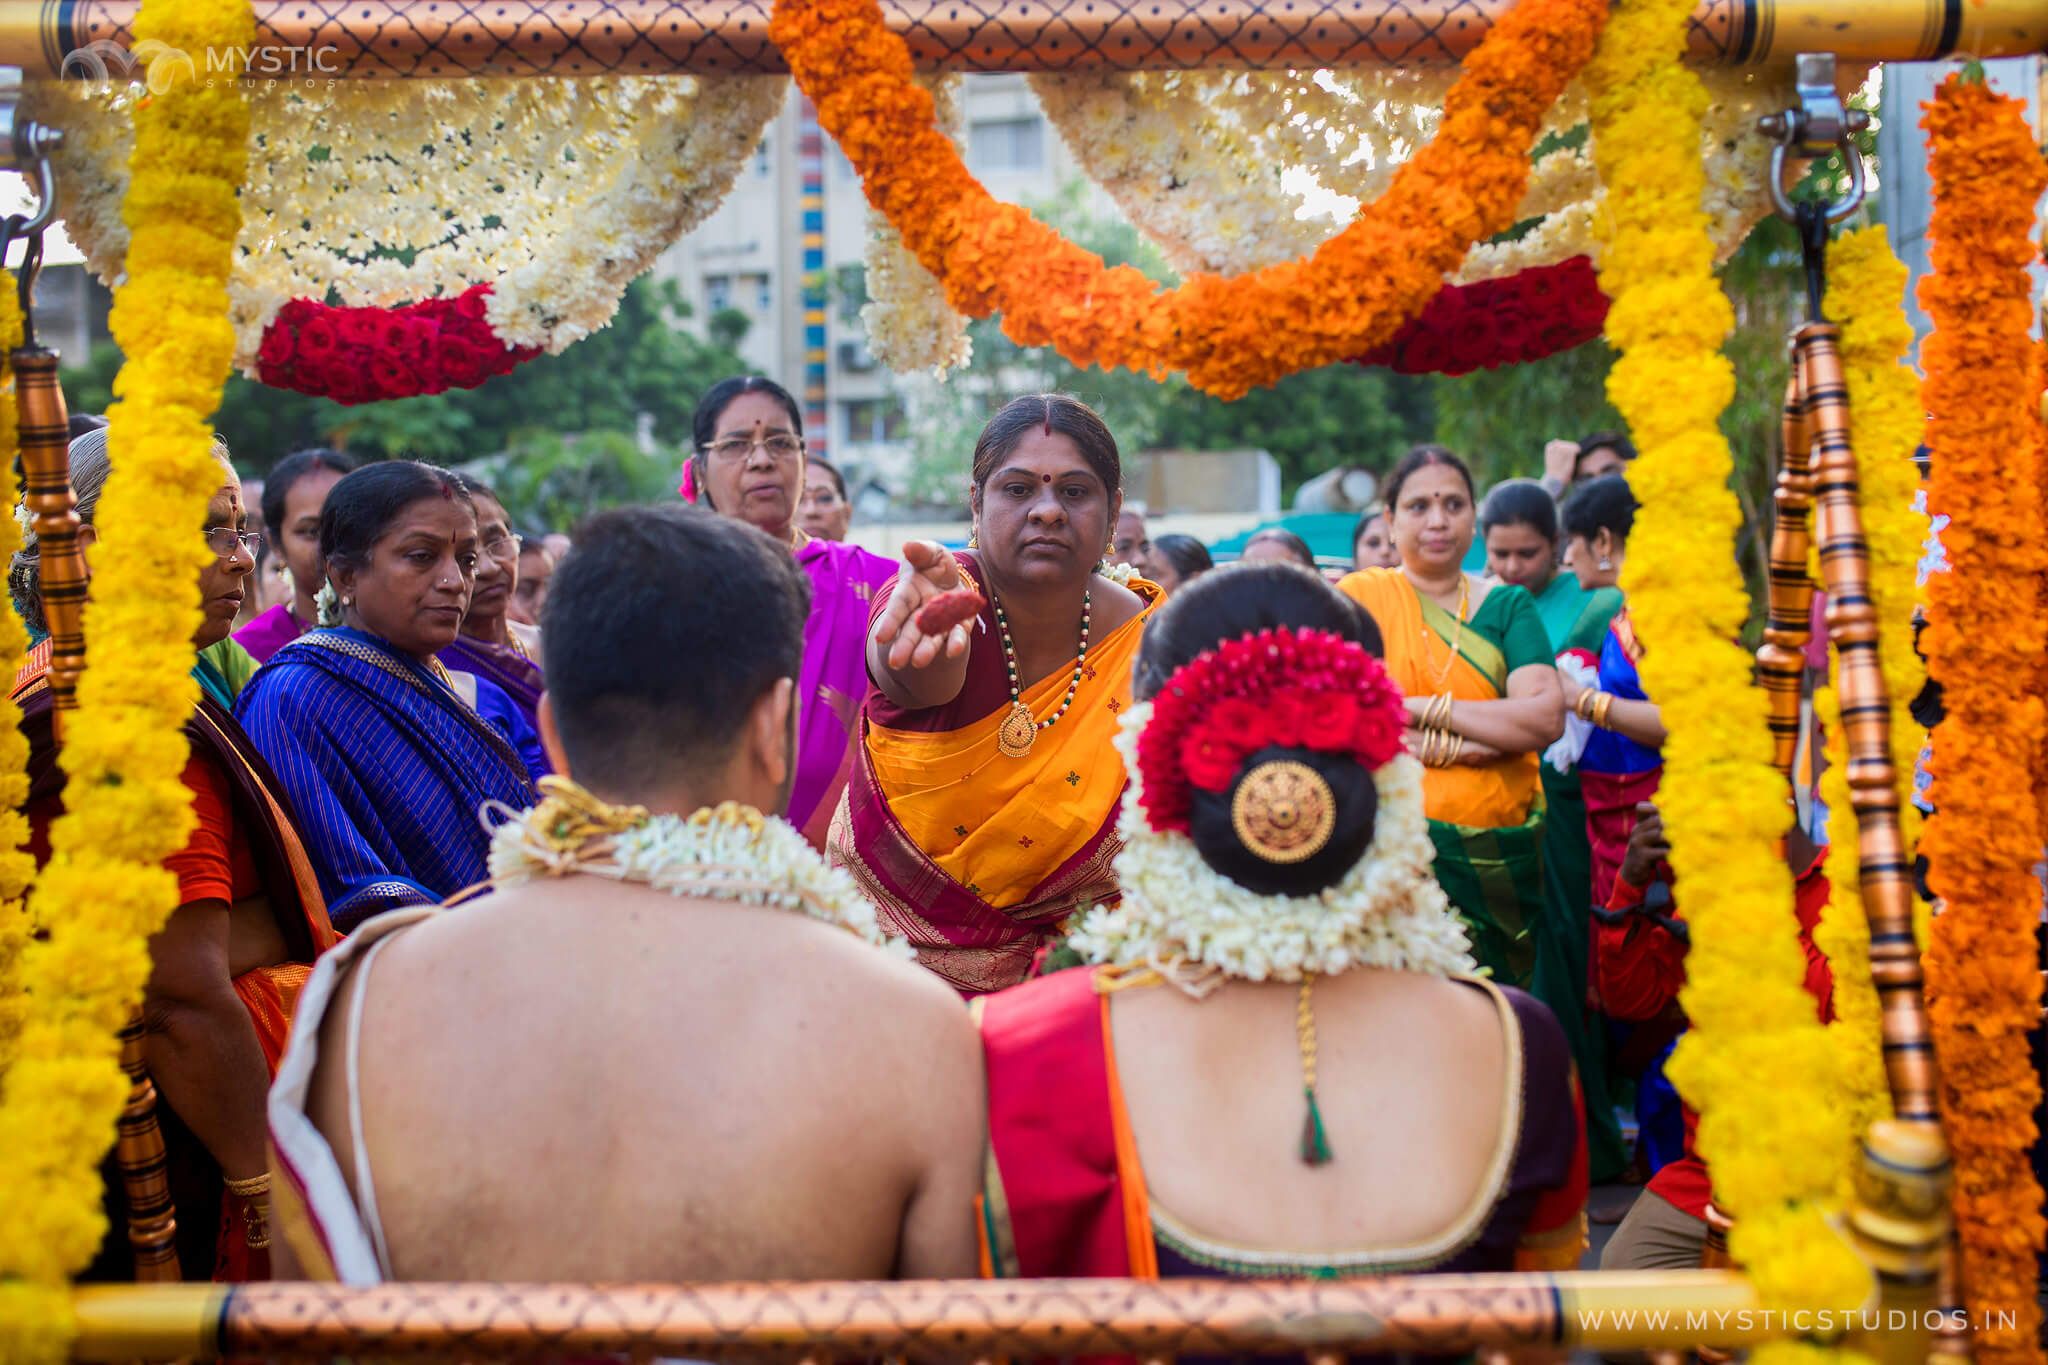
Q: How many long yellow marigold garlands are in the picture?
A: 4